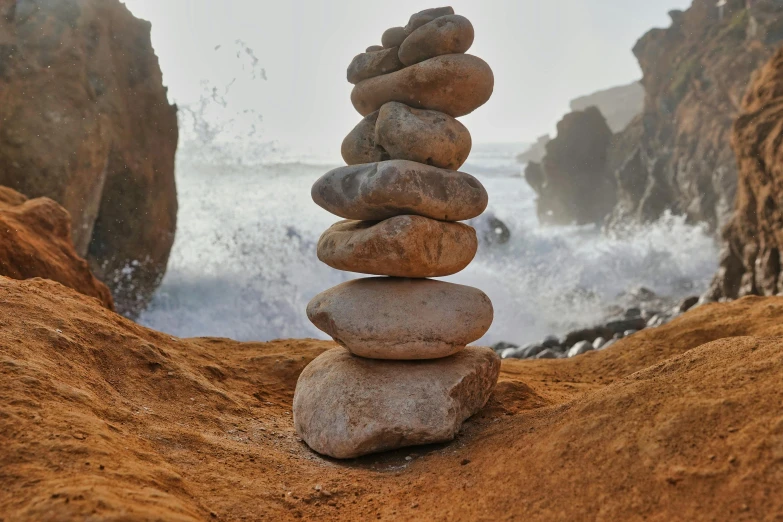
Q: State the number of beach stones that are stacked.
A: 12